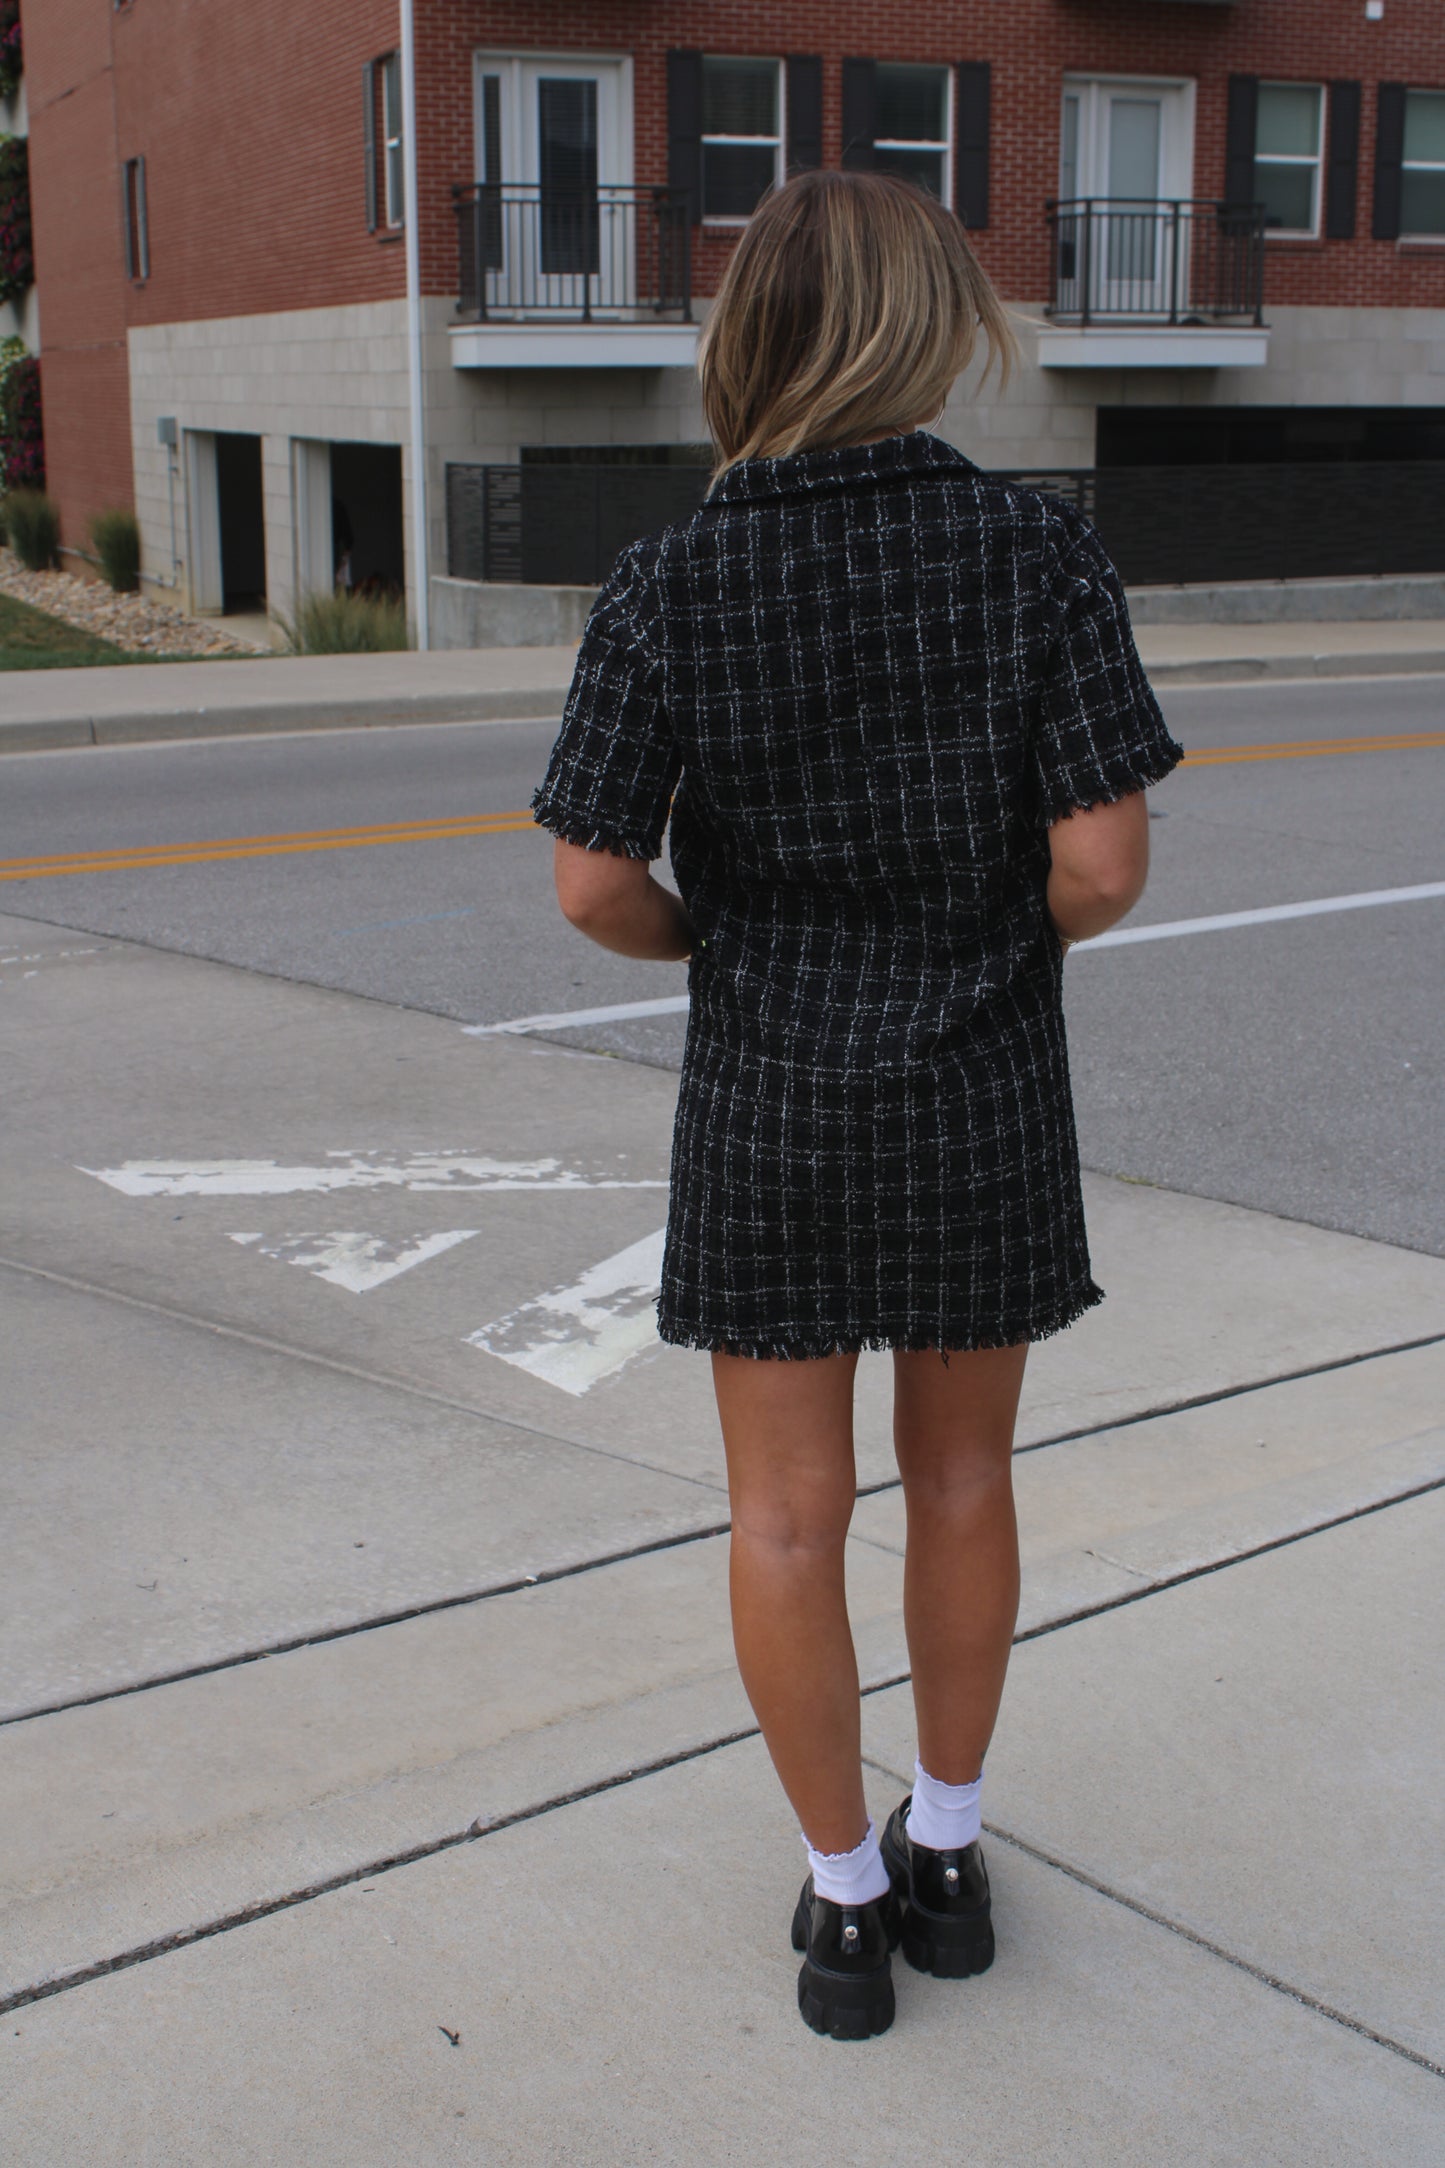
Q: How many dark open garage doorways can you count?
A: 2